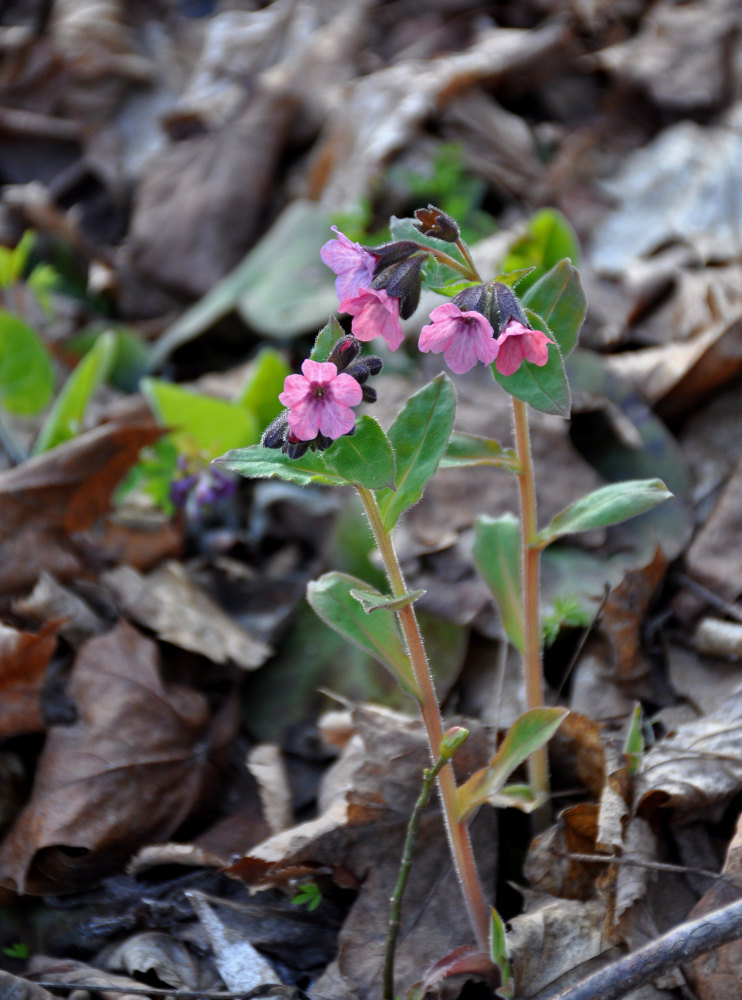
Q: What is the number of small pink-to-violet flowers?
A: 5